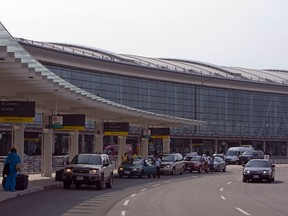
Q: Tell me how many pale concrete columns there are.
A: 7